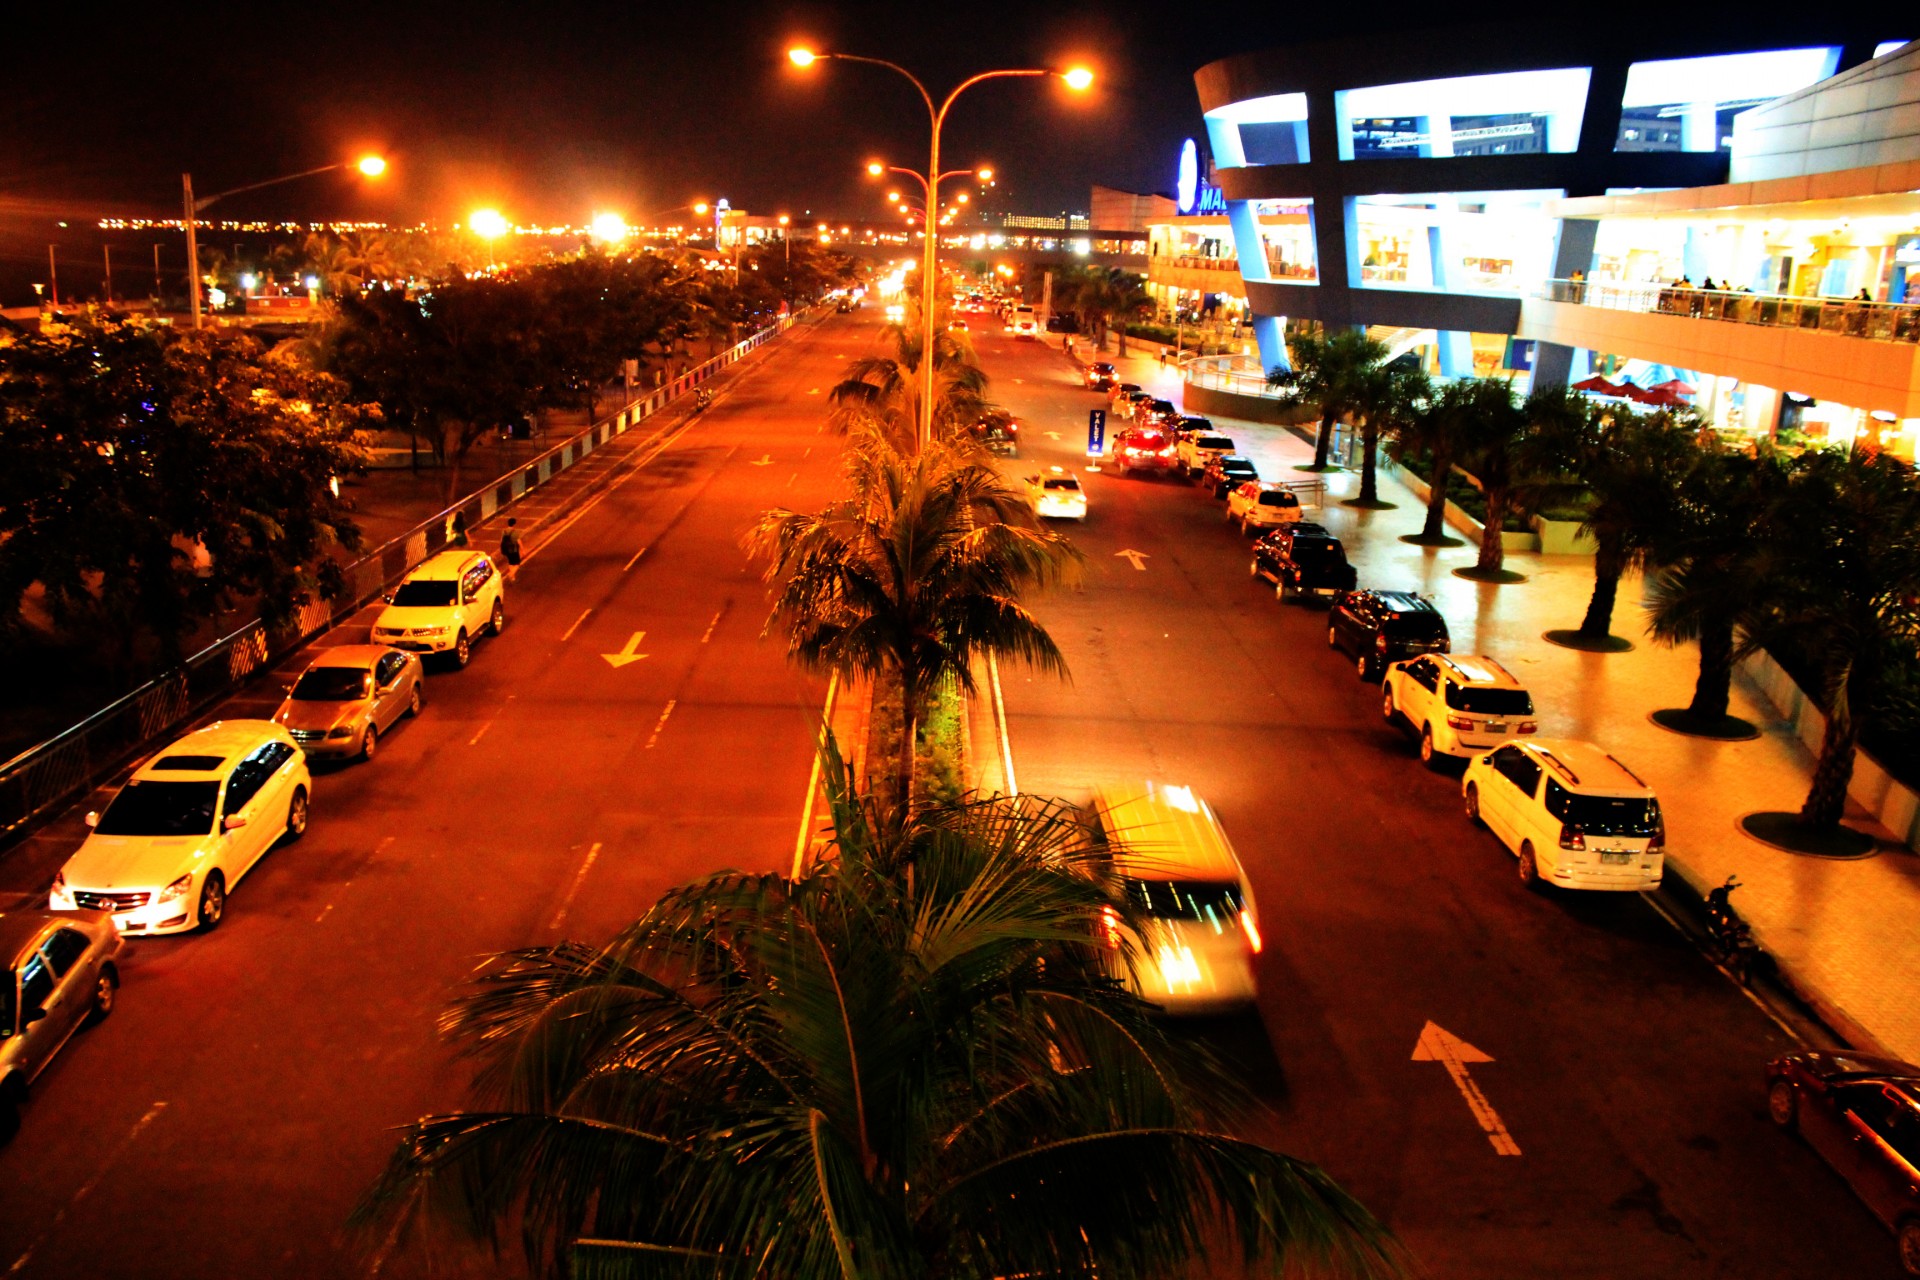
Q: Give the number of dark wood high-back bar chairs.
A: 0